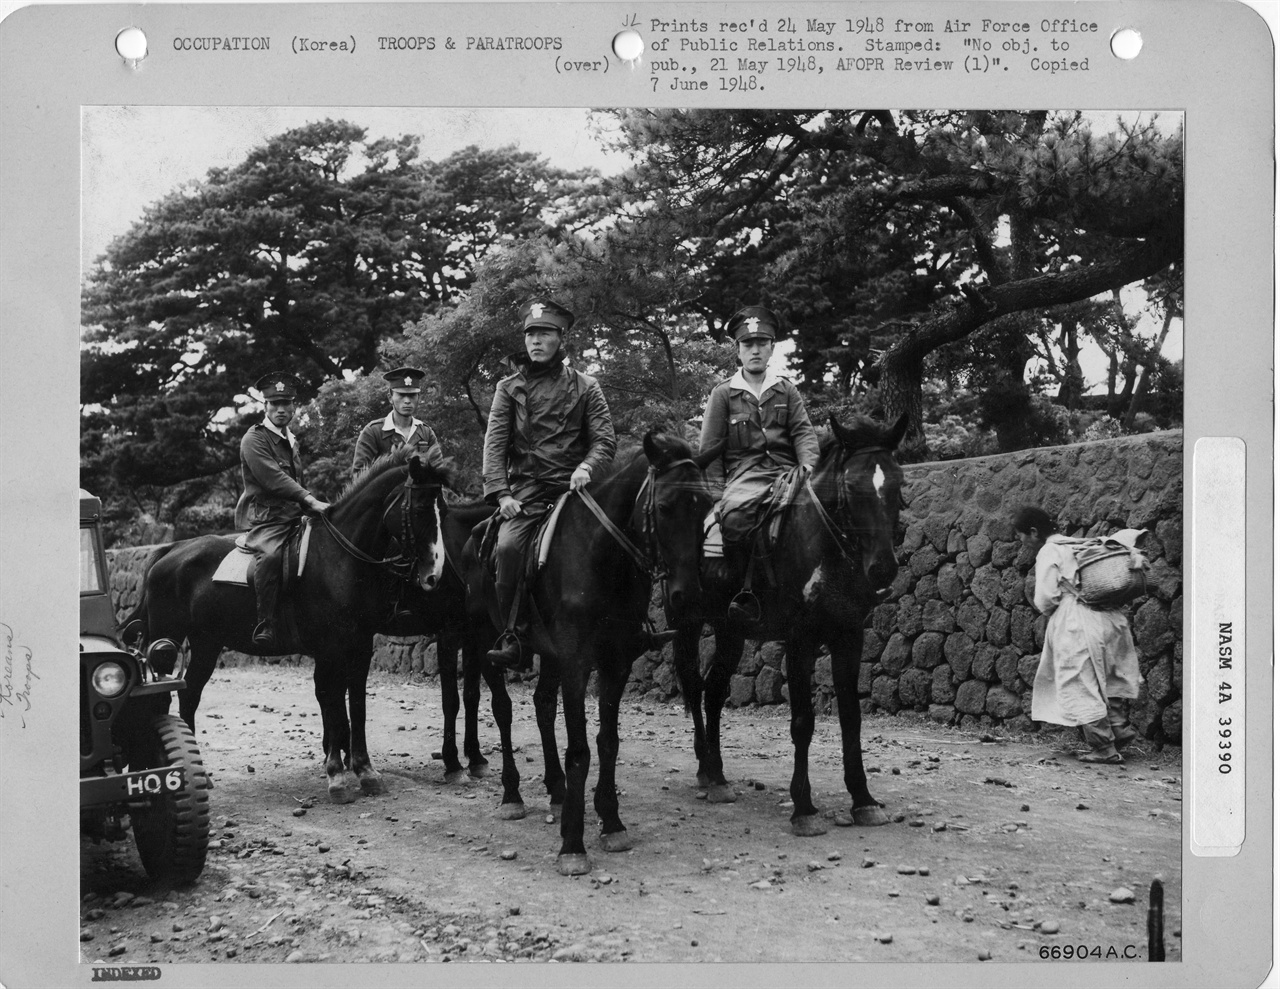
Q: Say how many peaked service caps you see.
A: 4